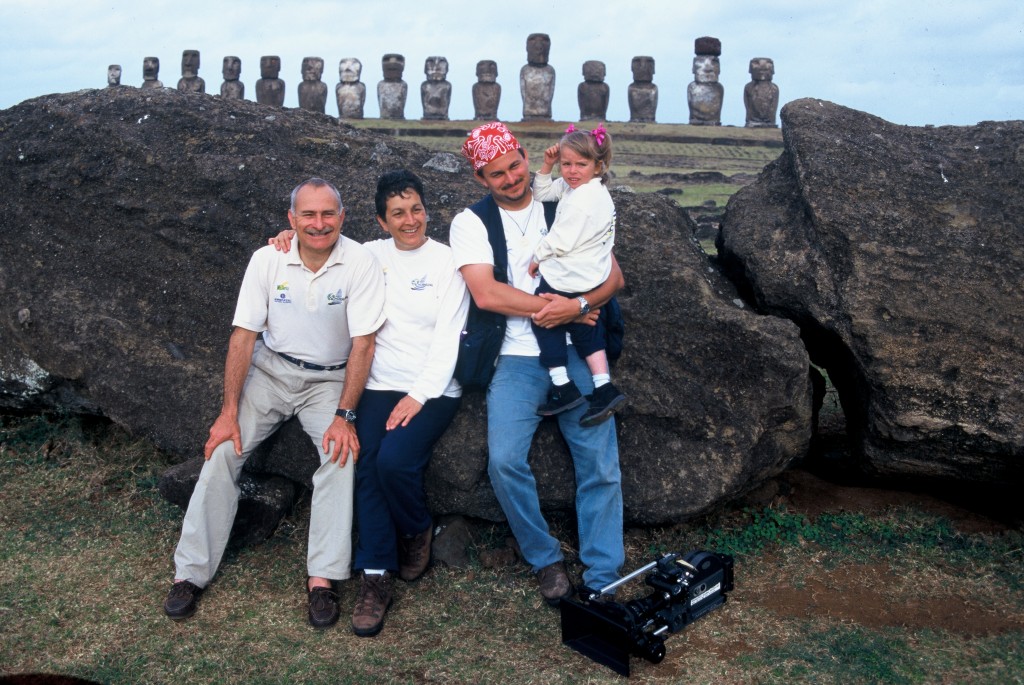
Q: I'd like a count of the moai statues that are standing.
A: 15